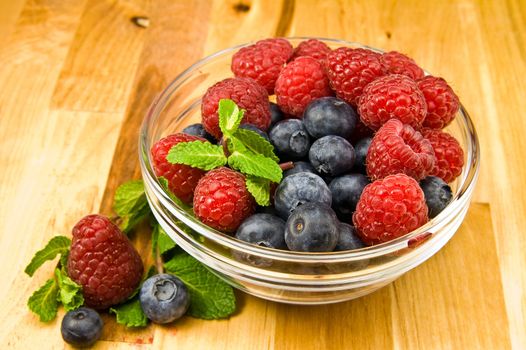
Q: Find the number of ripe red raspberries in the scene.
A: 14